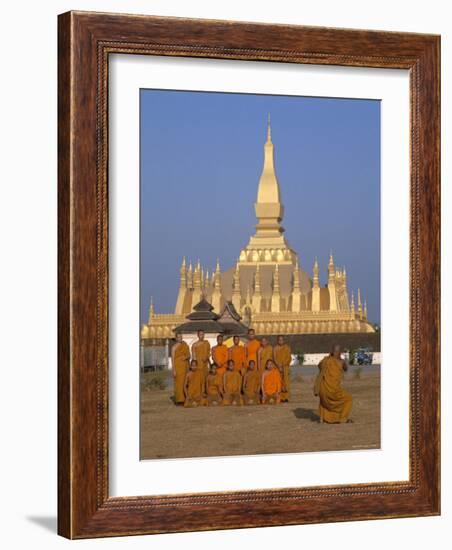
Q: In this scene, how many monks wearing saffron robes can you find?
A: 13